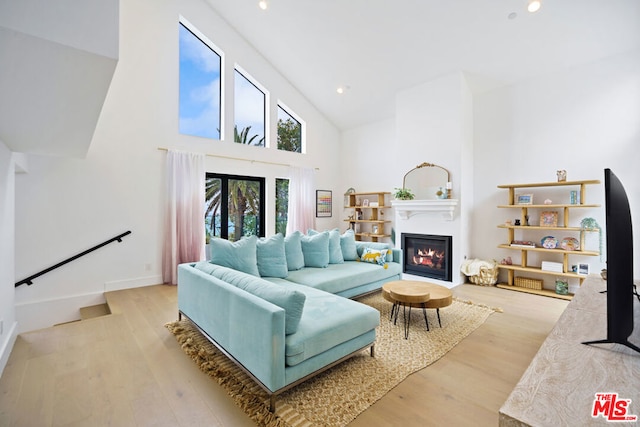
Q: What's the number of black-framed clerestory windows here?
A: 3